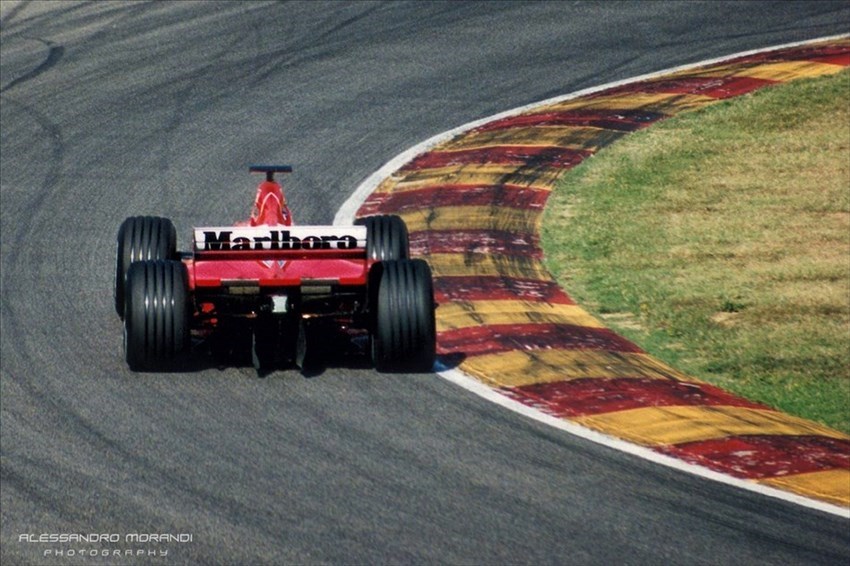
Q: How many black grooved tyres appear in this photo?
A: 4